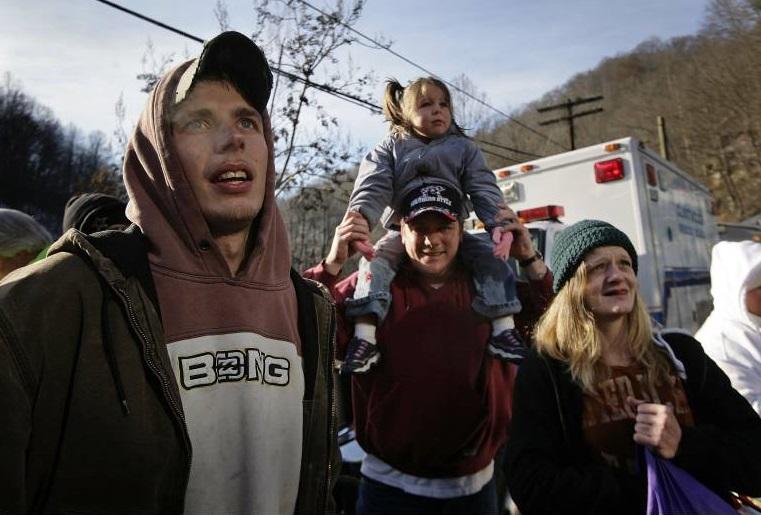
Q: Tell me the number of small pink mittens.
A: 2